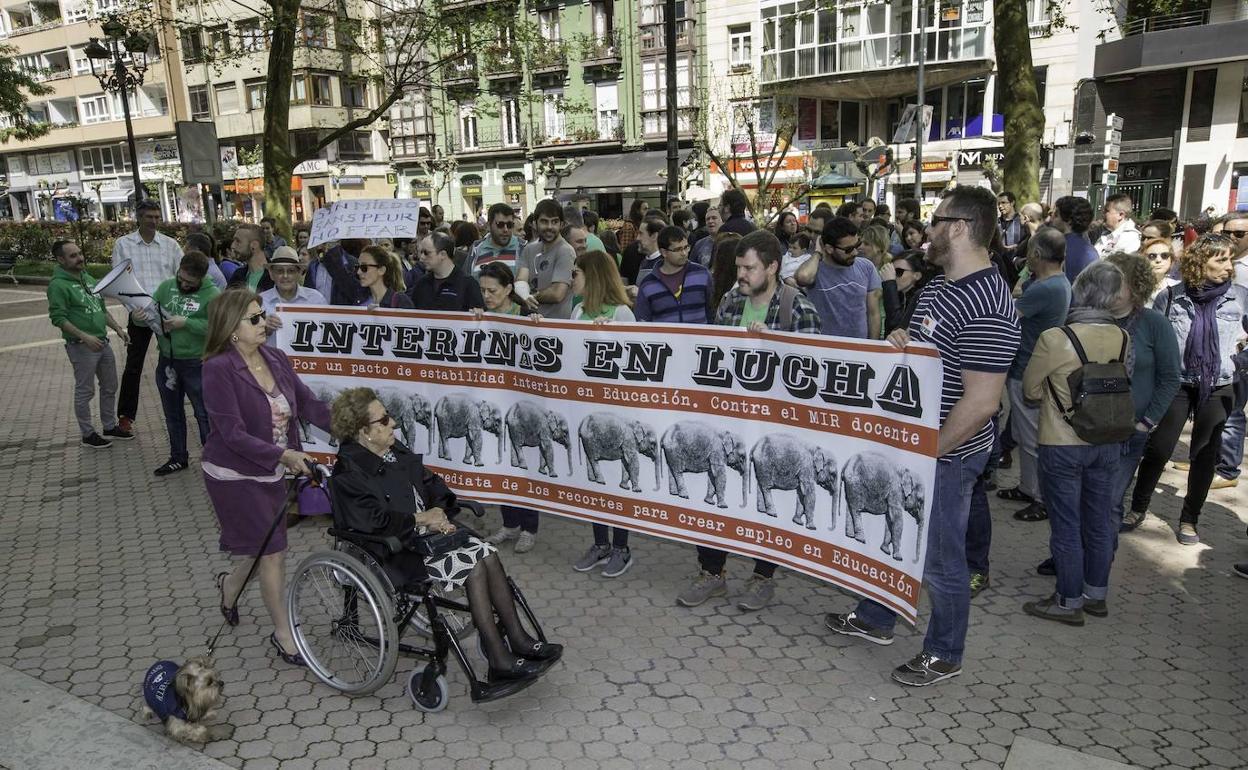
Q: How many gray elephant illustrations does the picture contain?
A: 8